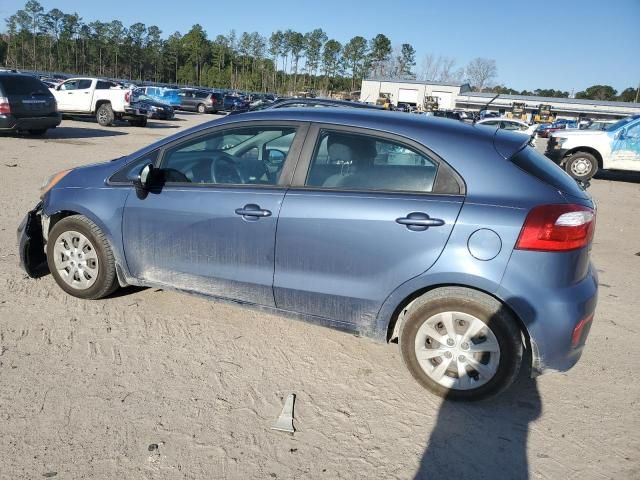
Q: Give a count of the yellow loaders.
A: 4